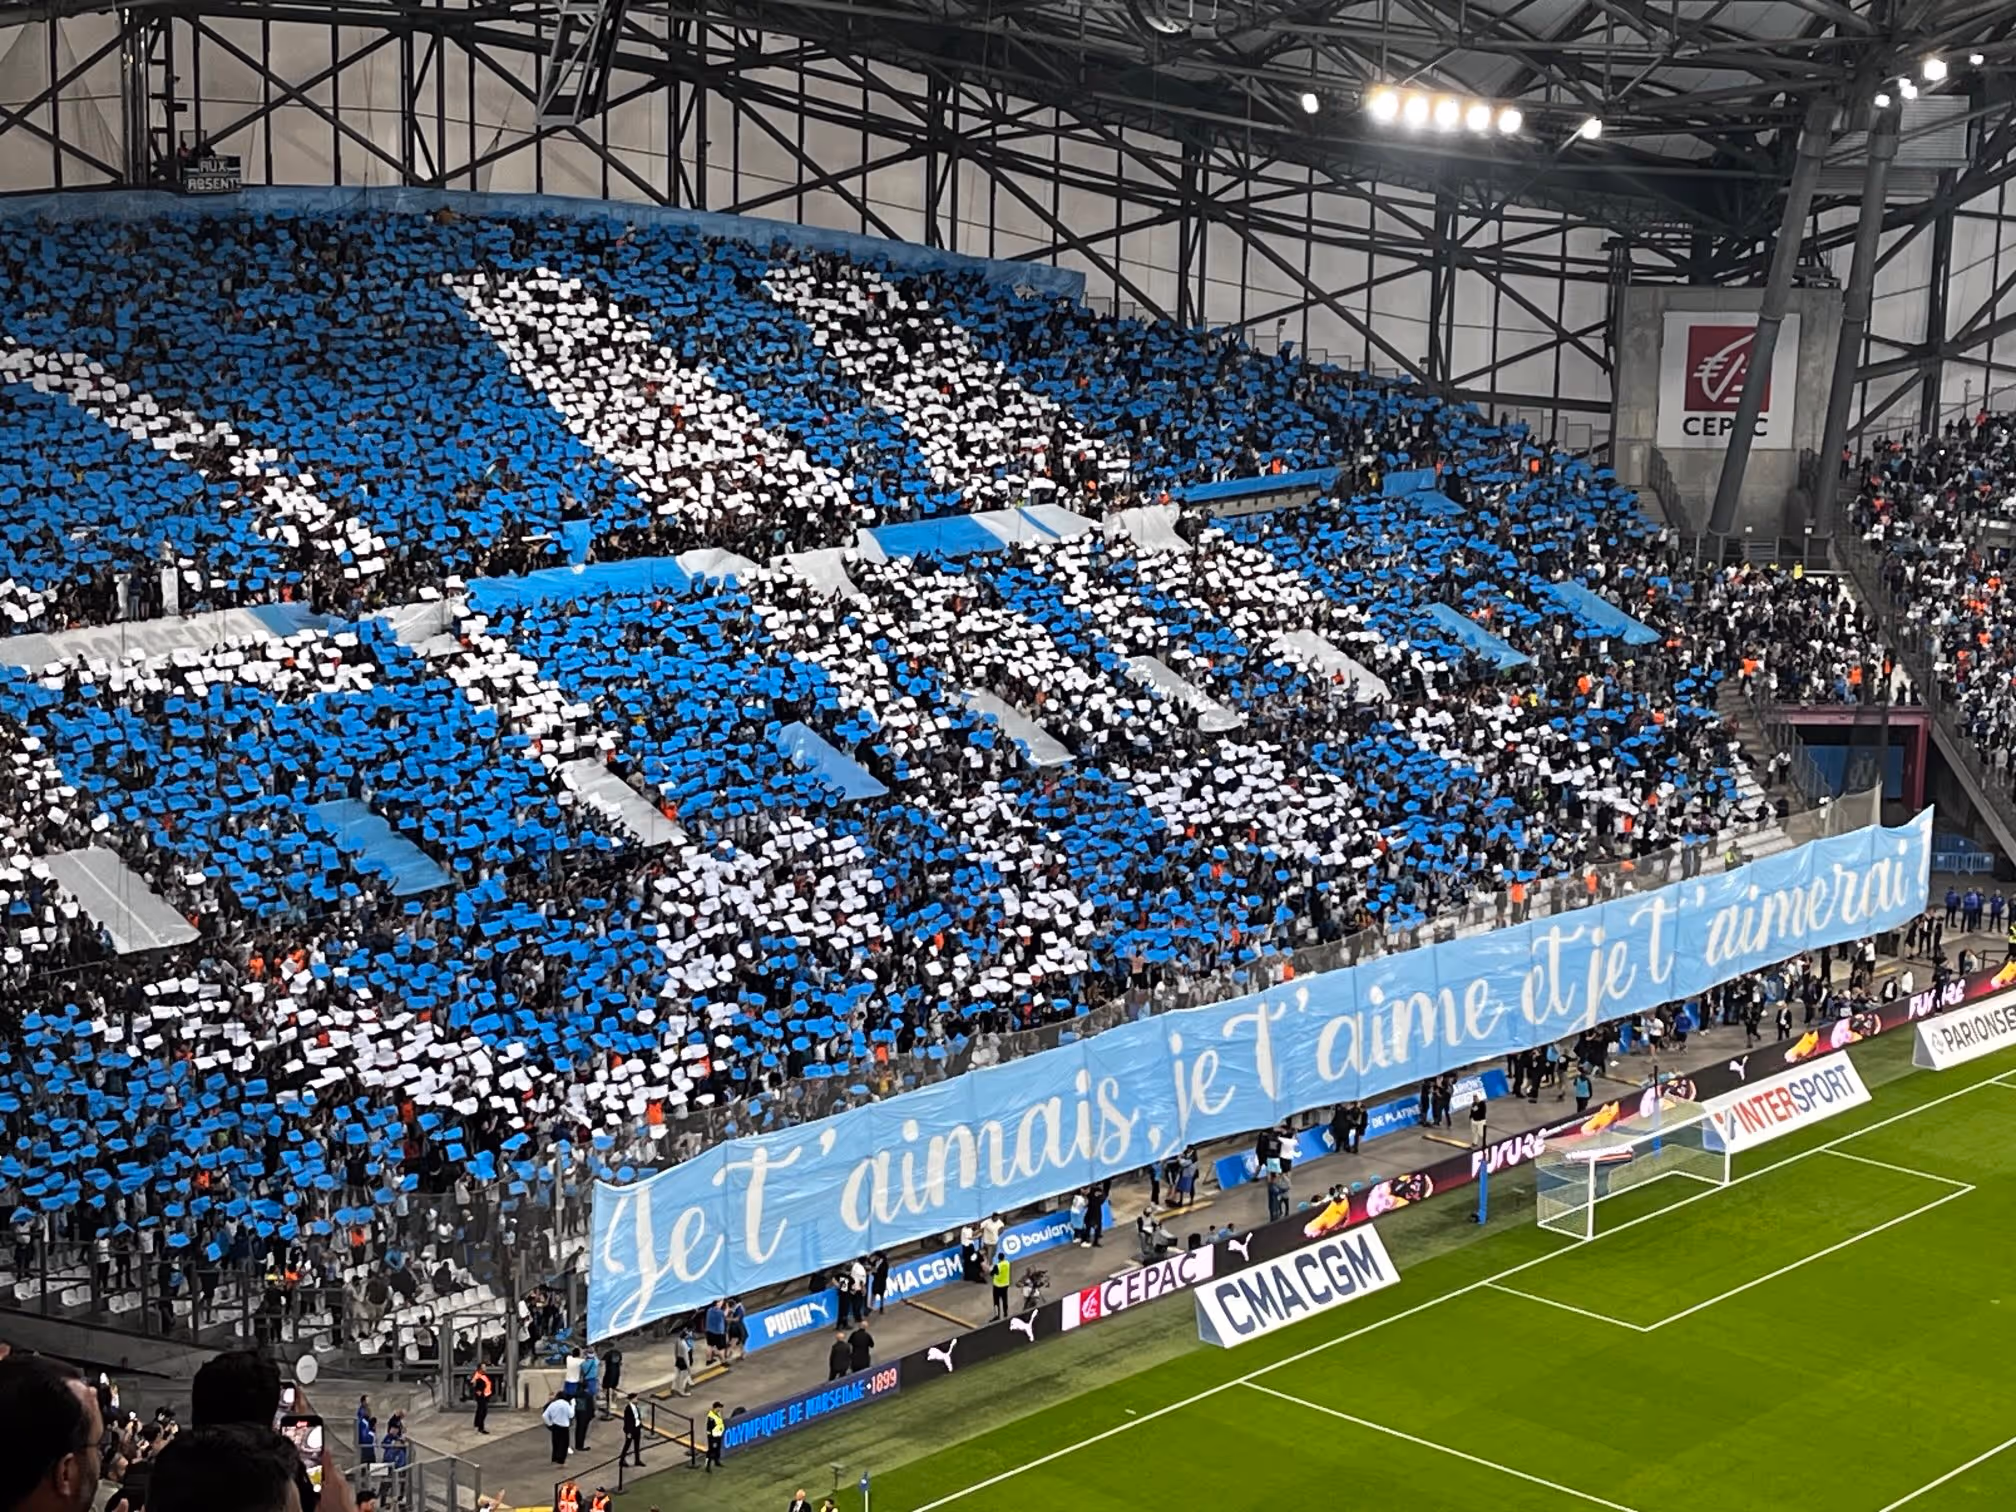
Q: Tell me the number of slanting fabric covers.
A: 9